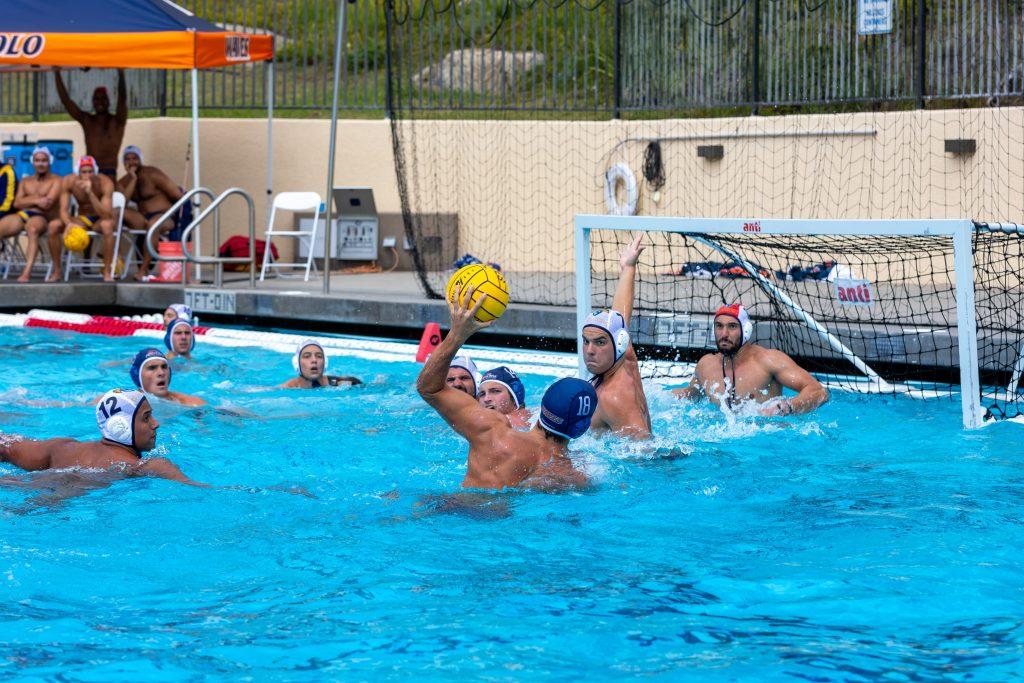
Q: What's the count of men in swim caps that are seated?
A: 3